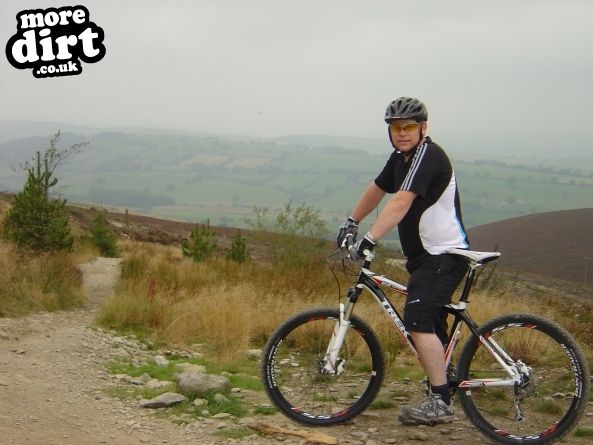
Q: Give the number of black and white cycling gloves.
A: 2